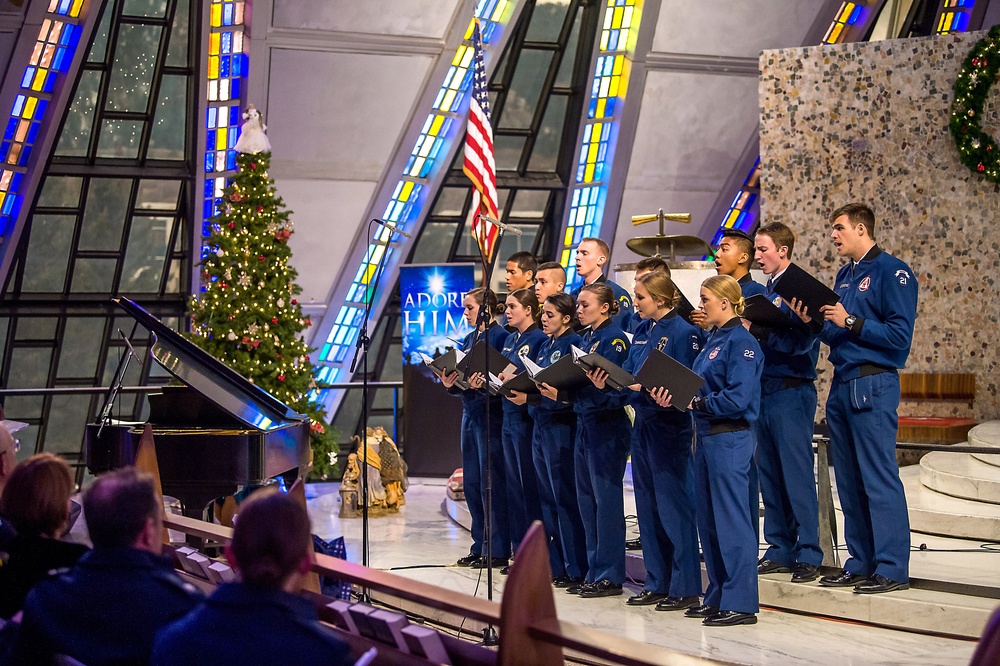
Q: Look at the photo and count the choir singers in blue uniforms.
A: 13